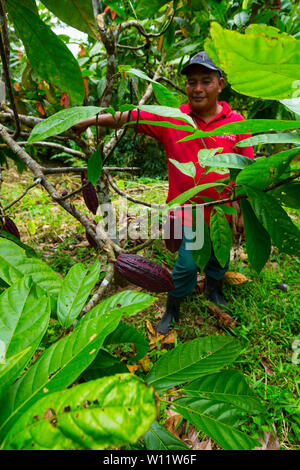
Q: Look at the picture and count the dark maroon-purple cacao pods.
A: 5